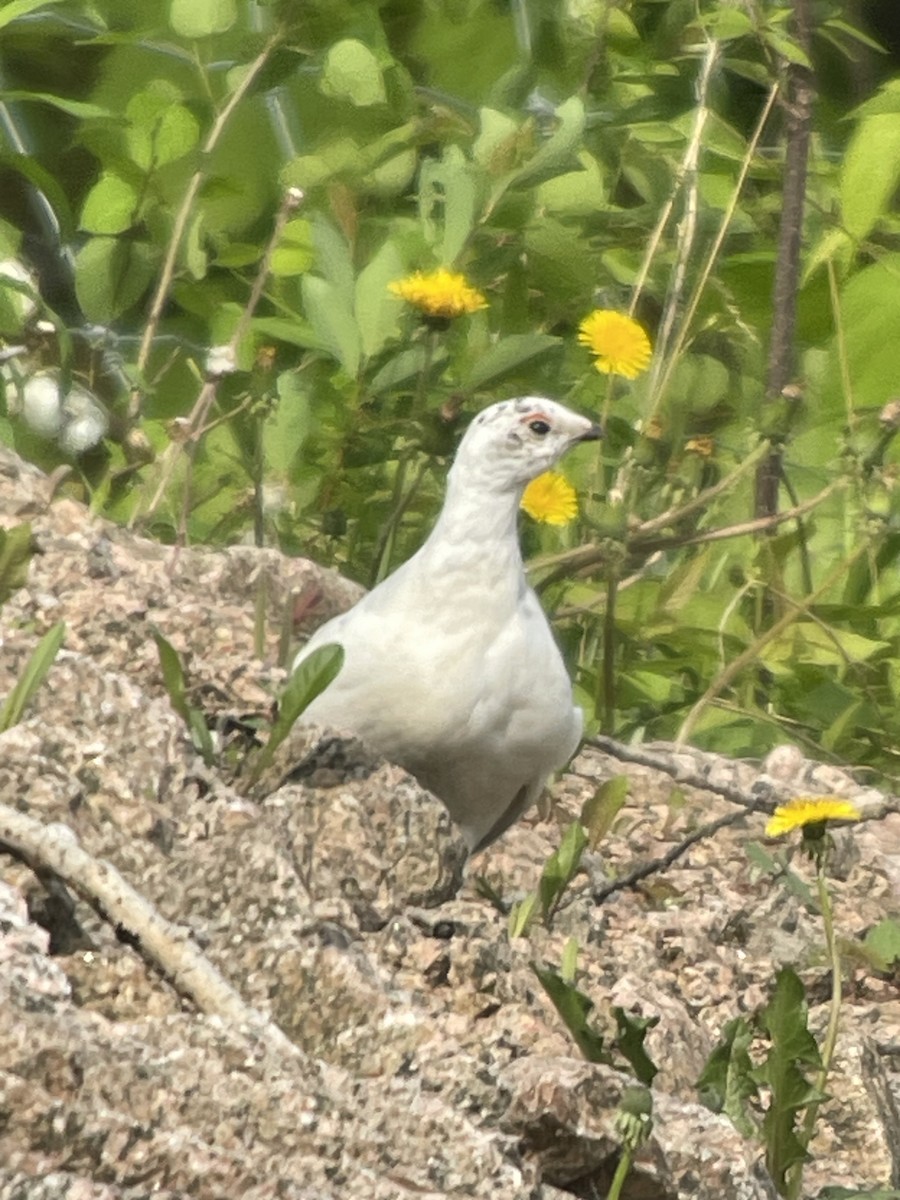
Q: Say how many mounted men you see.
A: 0